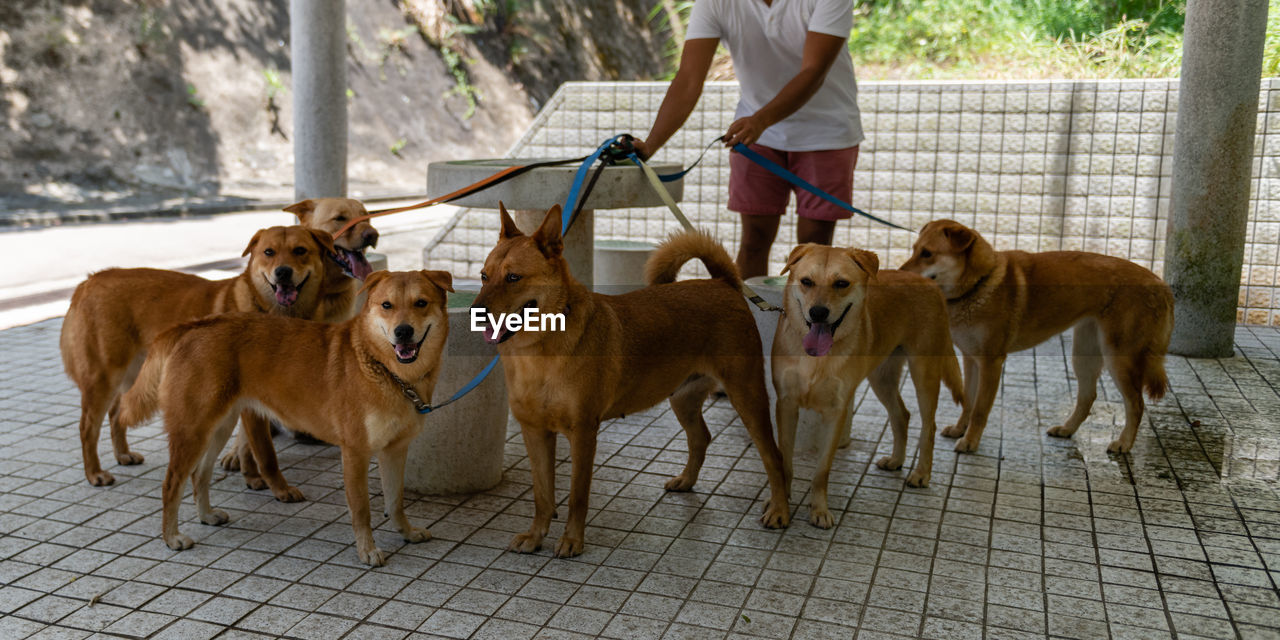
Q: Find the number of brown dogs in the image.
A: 6